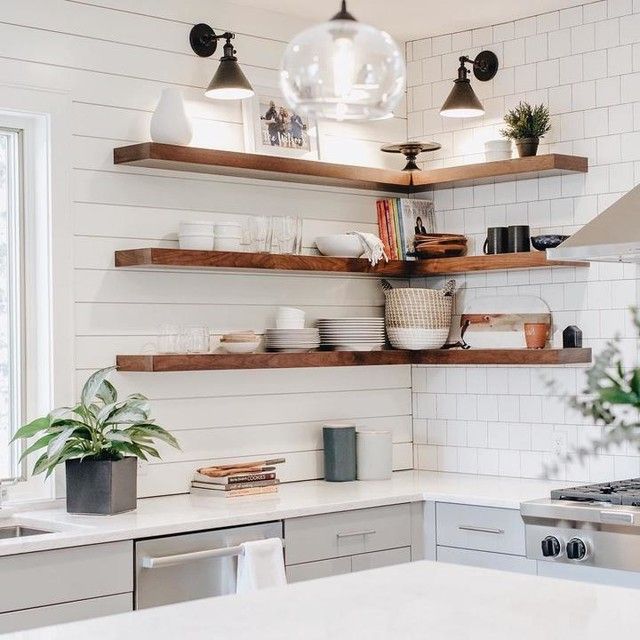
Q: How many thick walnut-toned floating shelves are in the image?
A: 3